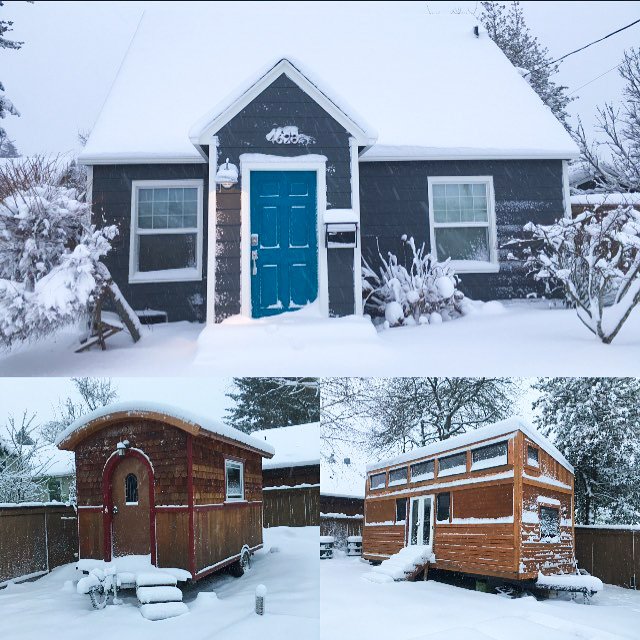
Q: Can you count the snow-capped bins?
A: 2